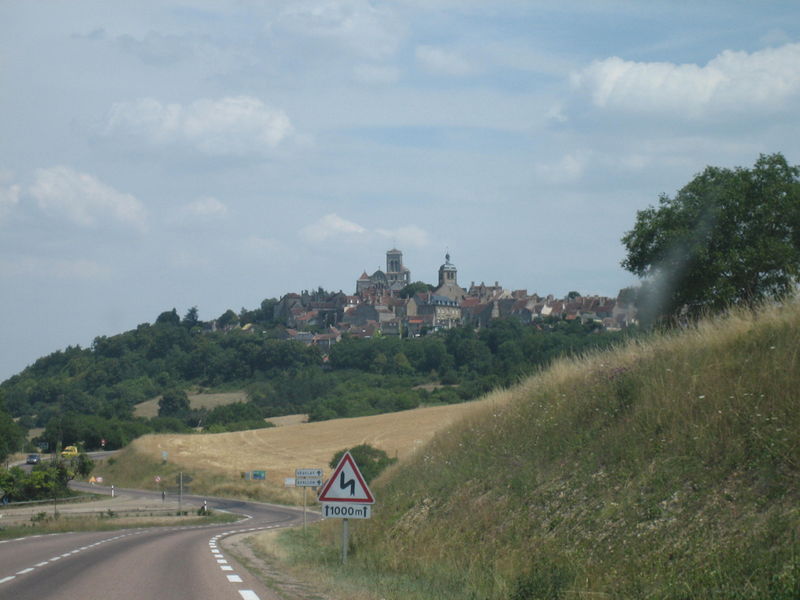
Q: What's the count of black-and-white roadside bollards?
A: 2